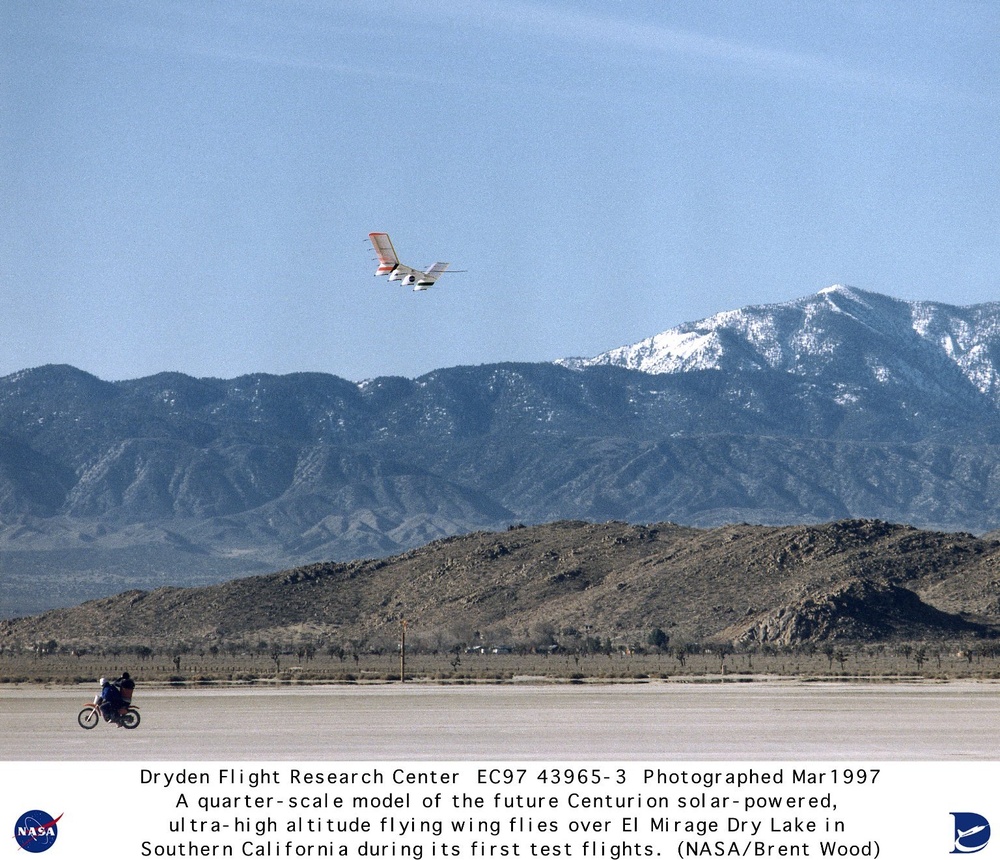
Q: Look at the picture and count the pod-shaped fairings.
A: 4